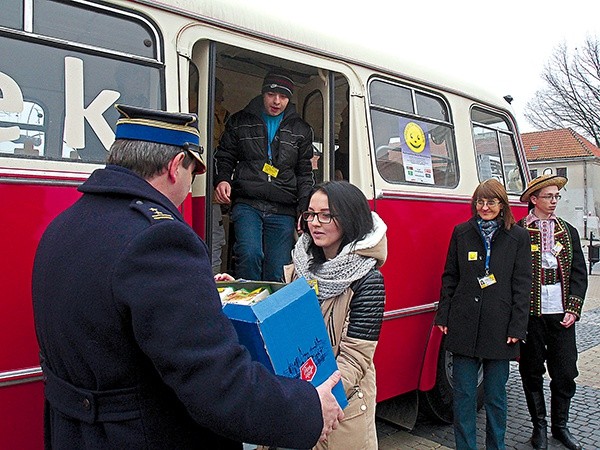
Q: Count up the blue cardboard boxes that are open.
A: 1